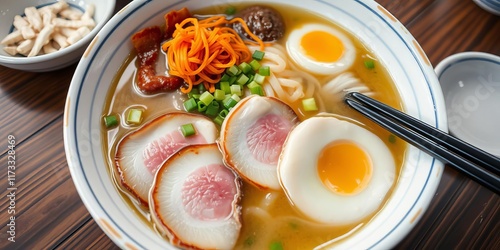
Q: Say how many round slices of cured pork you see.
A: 3